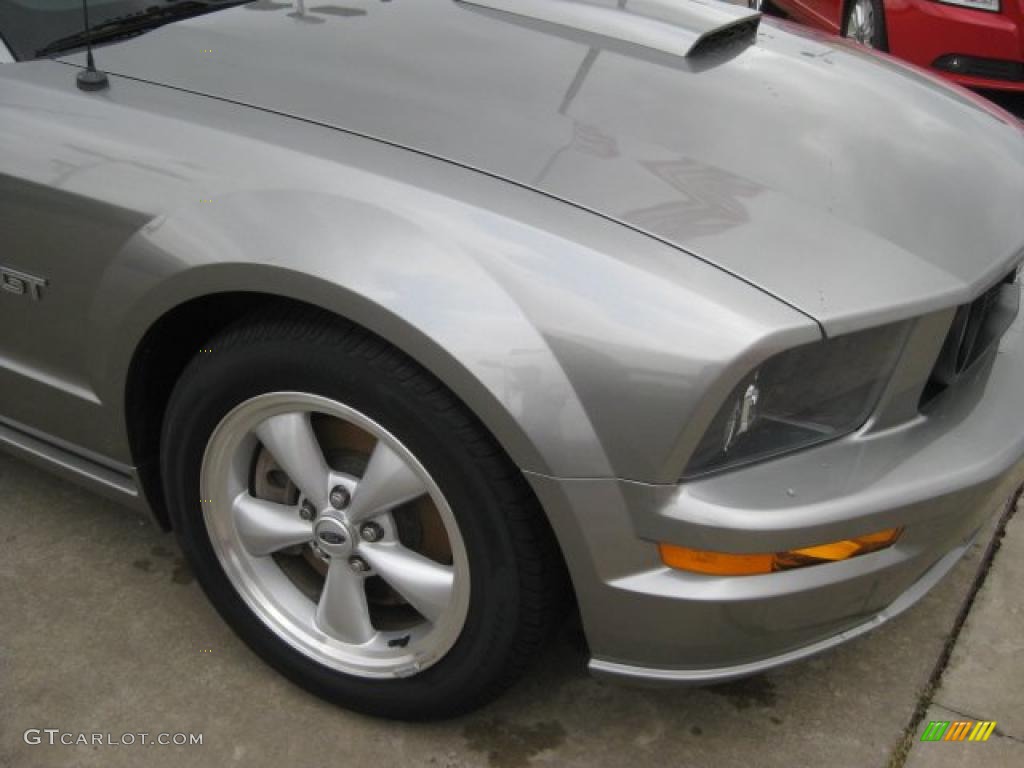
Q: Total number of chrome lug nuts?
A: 5